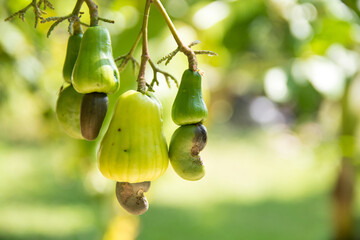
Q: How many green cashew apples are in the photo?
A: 3